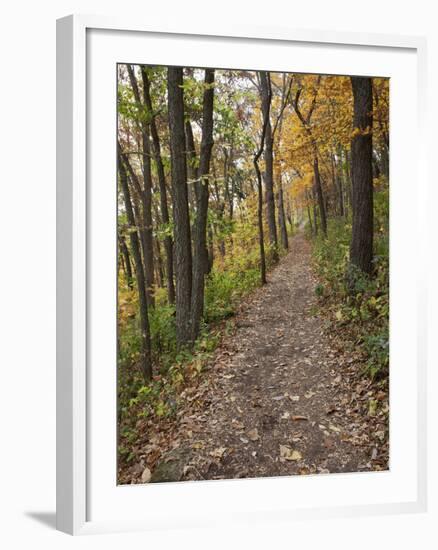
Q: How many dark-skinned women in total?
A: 0